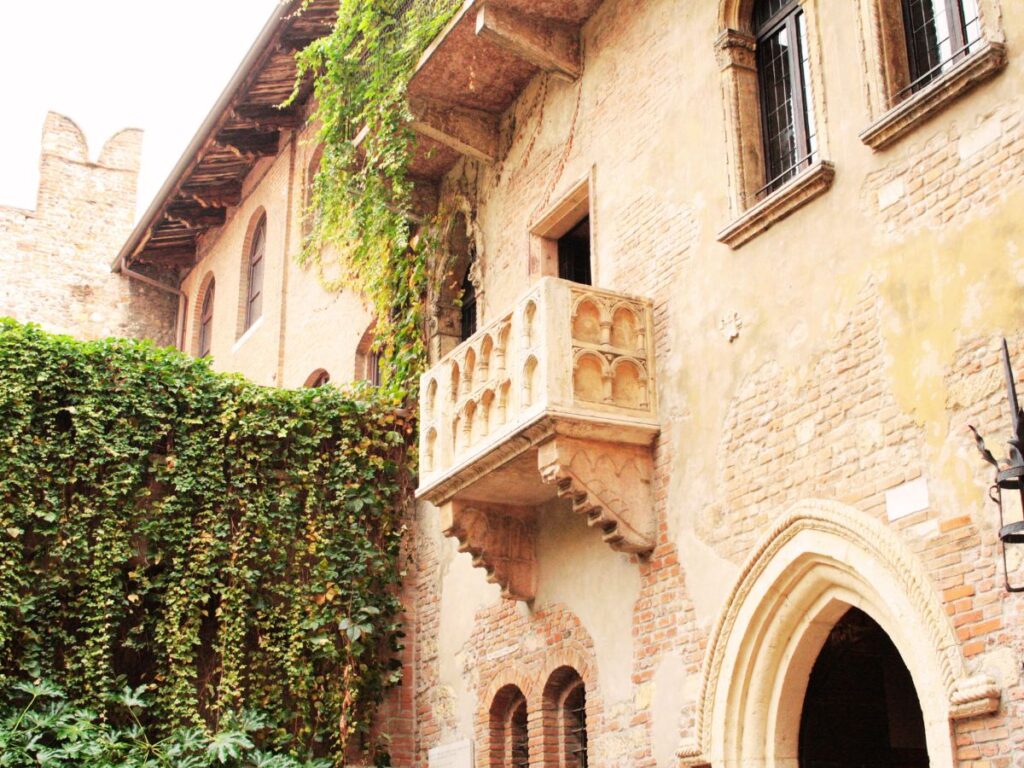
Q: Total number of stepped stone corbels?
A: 2